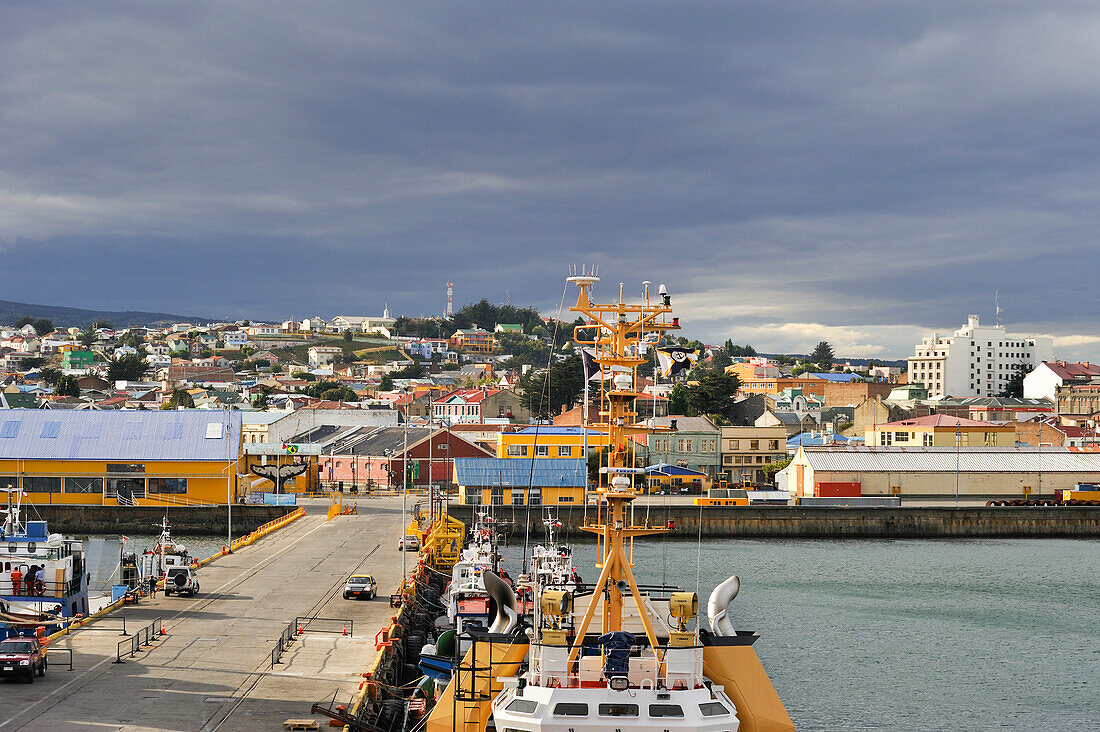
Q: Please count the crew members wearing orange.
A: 1